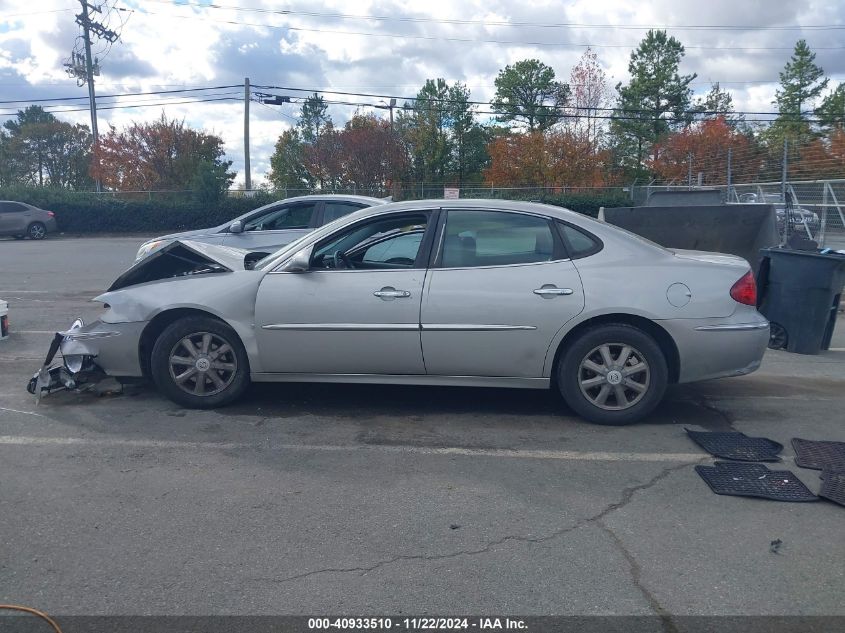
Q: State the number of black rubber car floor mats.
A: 4